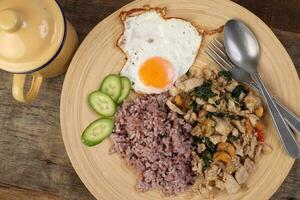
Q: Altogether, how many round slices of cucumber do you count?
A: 4